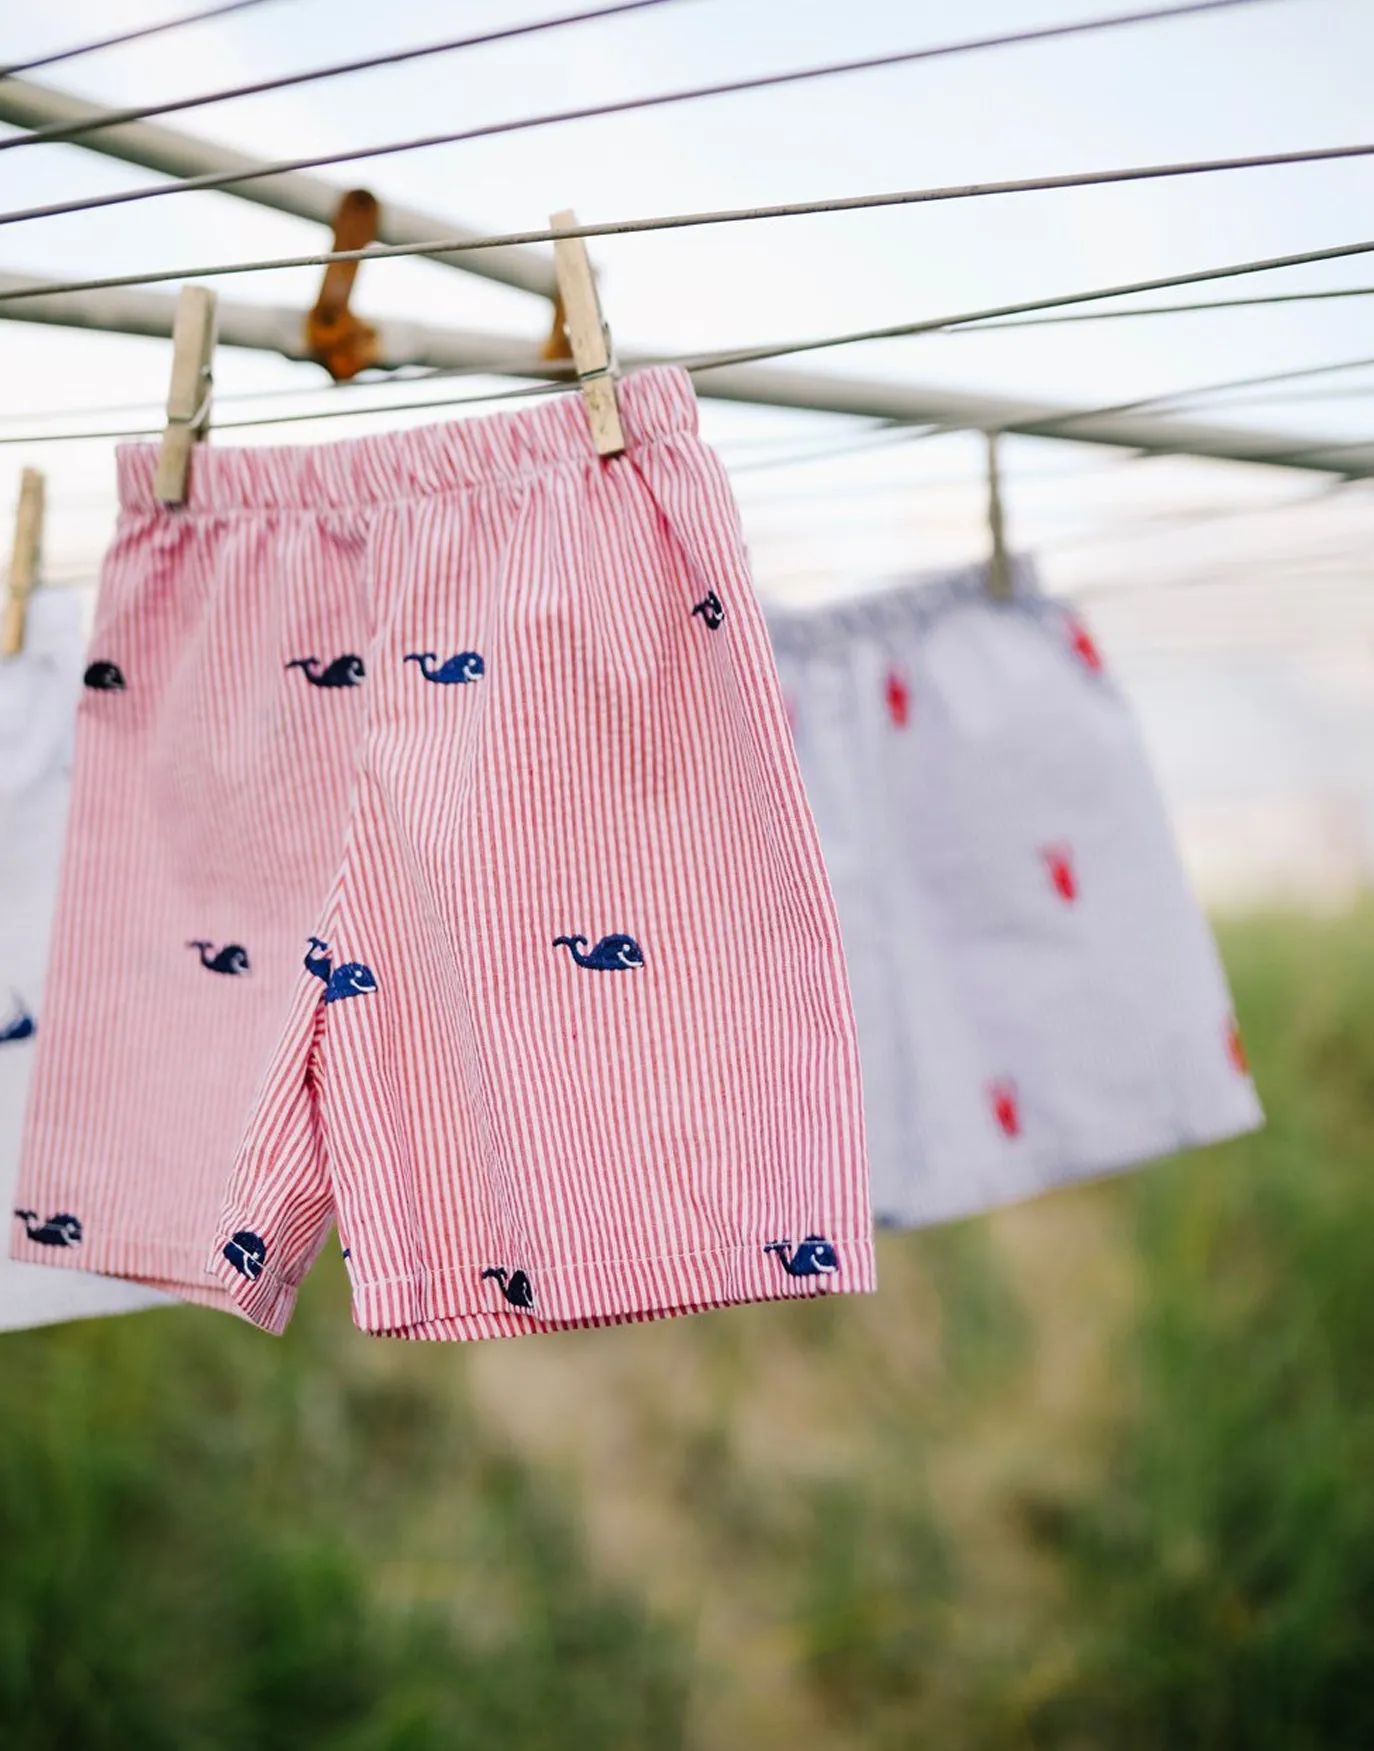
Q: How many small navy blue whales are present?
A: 11